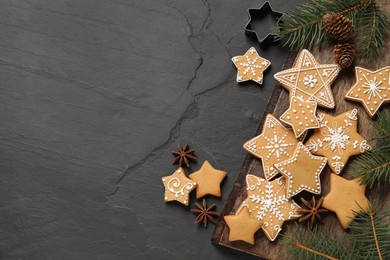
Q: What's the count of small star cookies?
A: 5